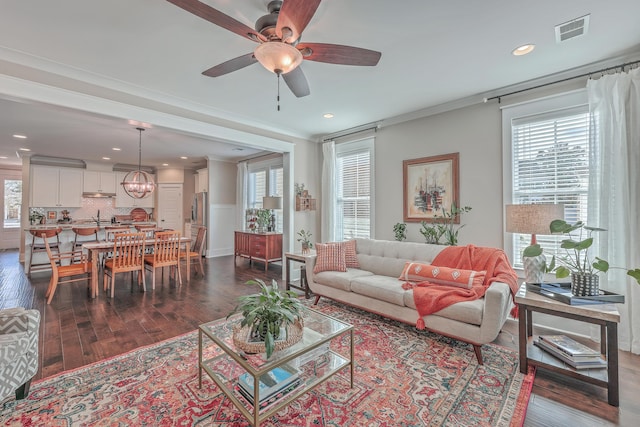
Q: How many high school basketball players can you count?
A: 0